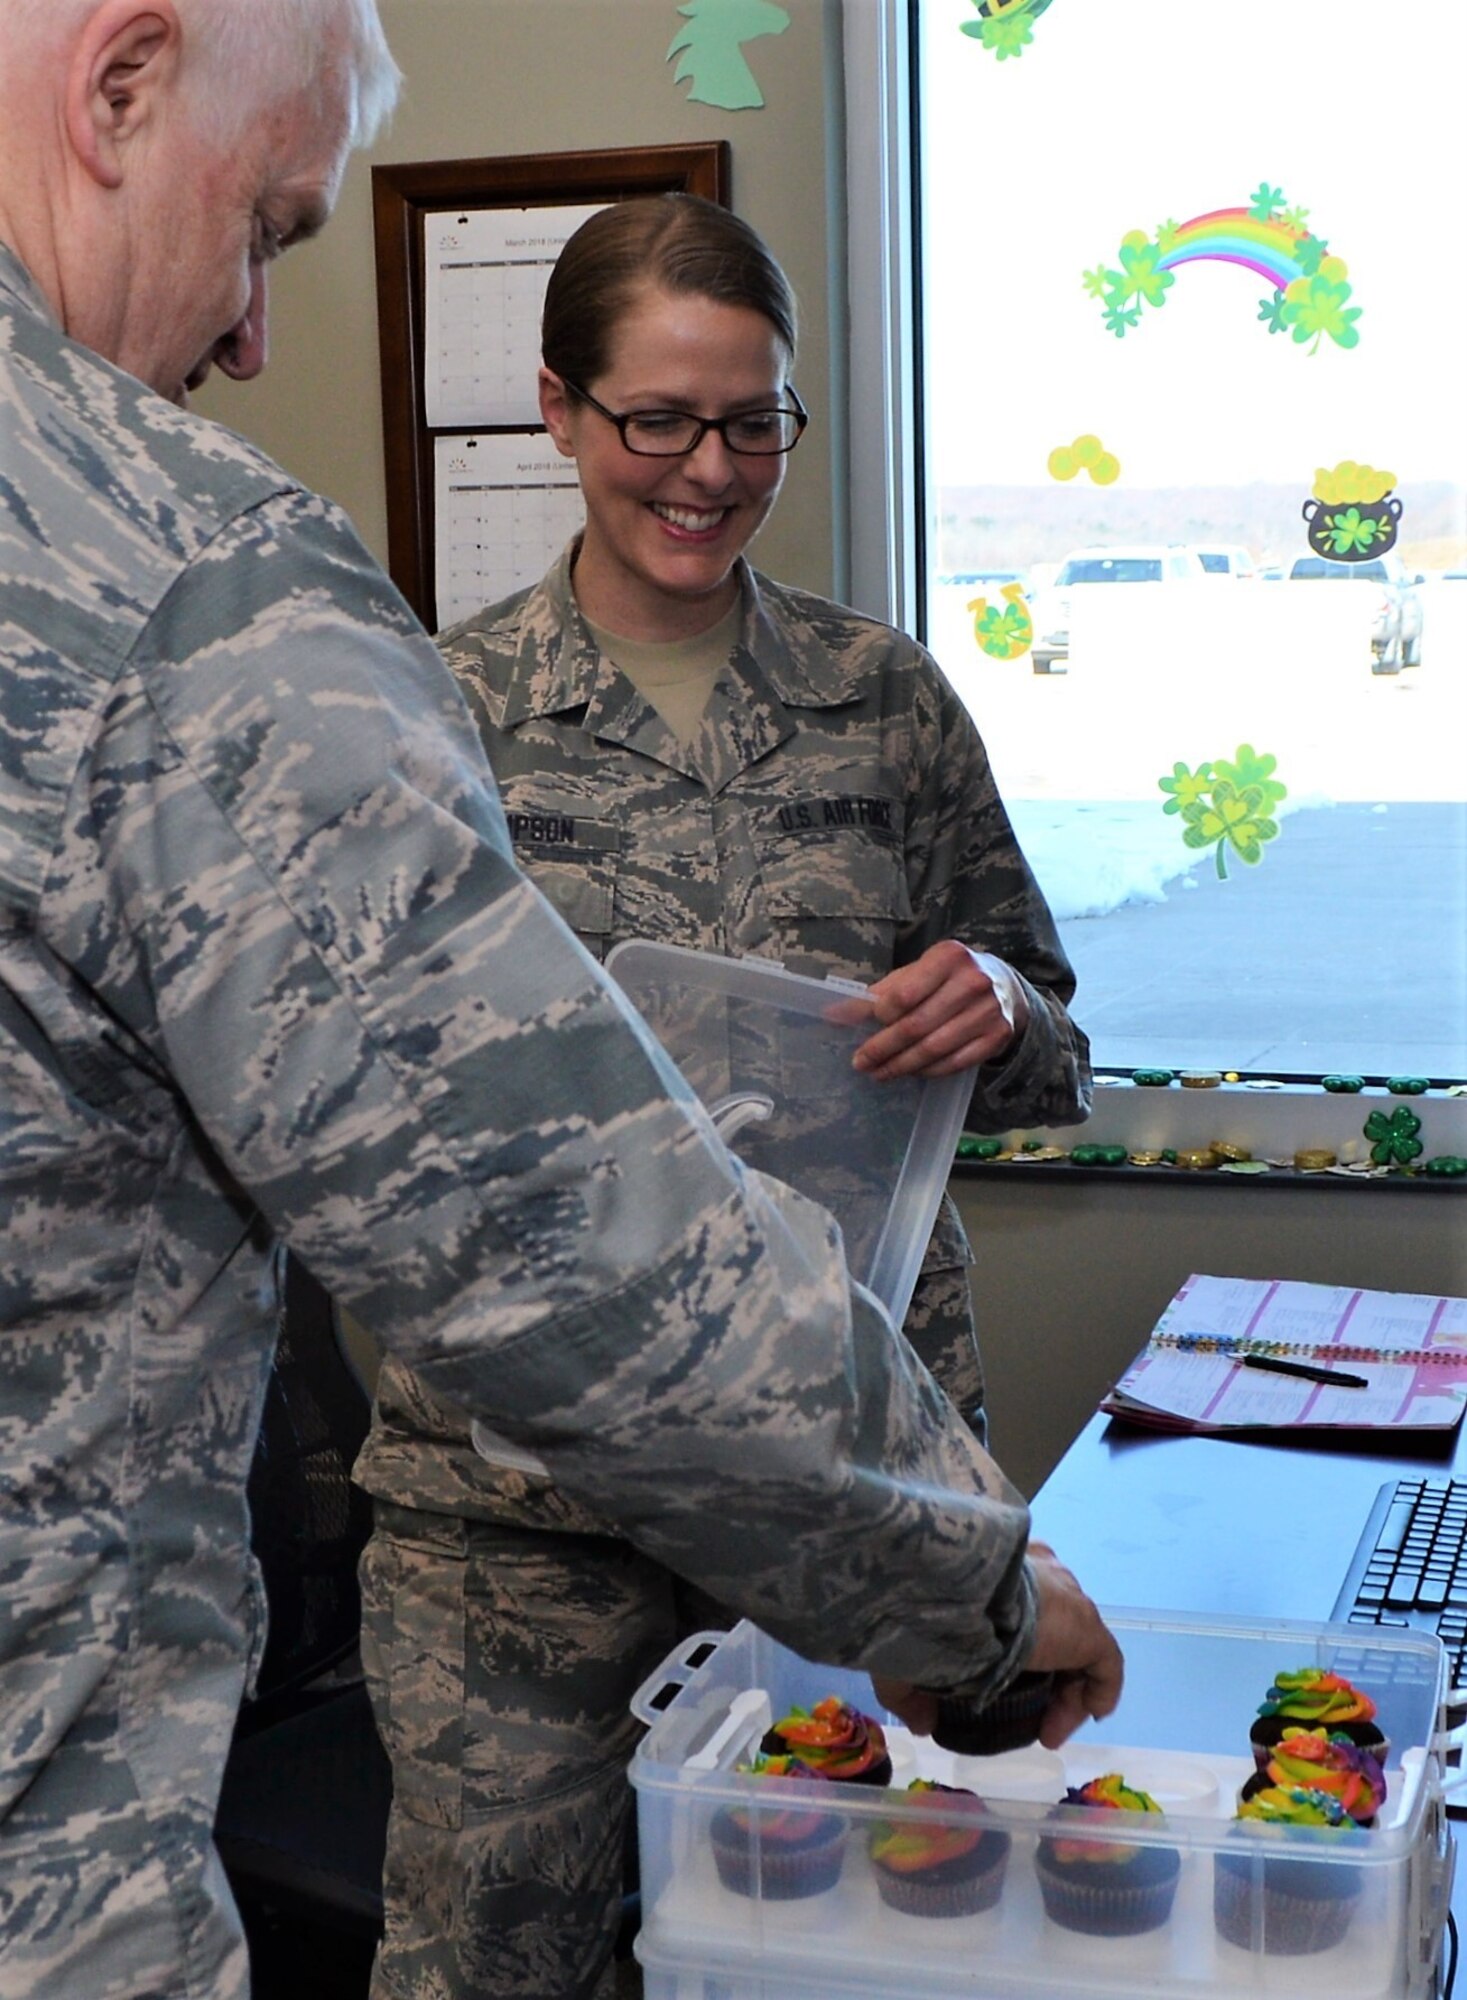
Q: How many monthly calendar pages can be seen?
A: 2